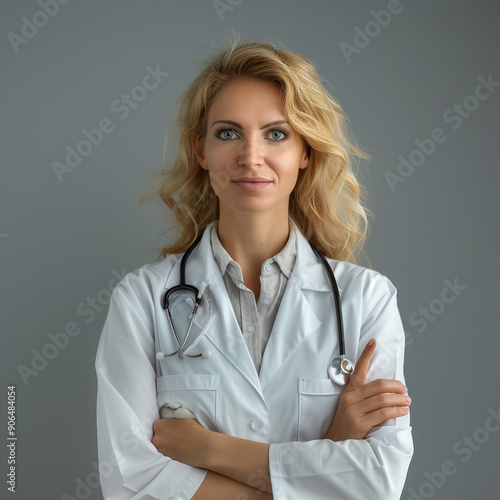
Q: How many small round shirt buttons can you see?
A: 3